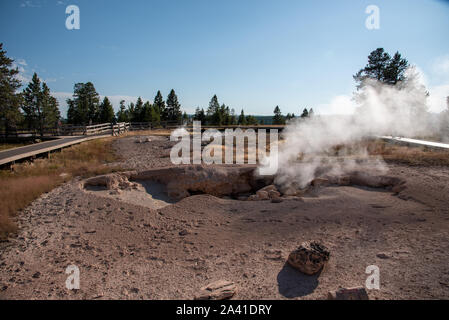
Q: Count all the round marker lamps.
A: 0